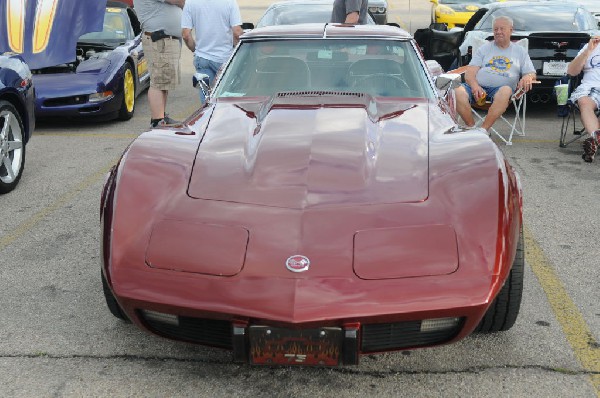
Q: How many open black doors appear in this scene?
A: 1